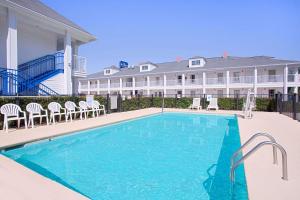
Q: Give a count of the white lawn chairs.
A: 8